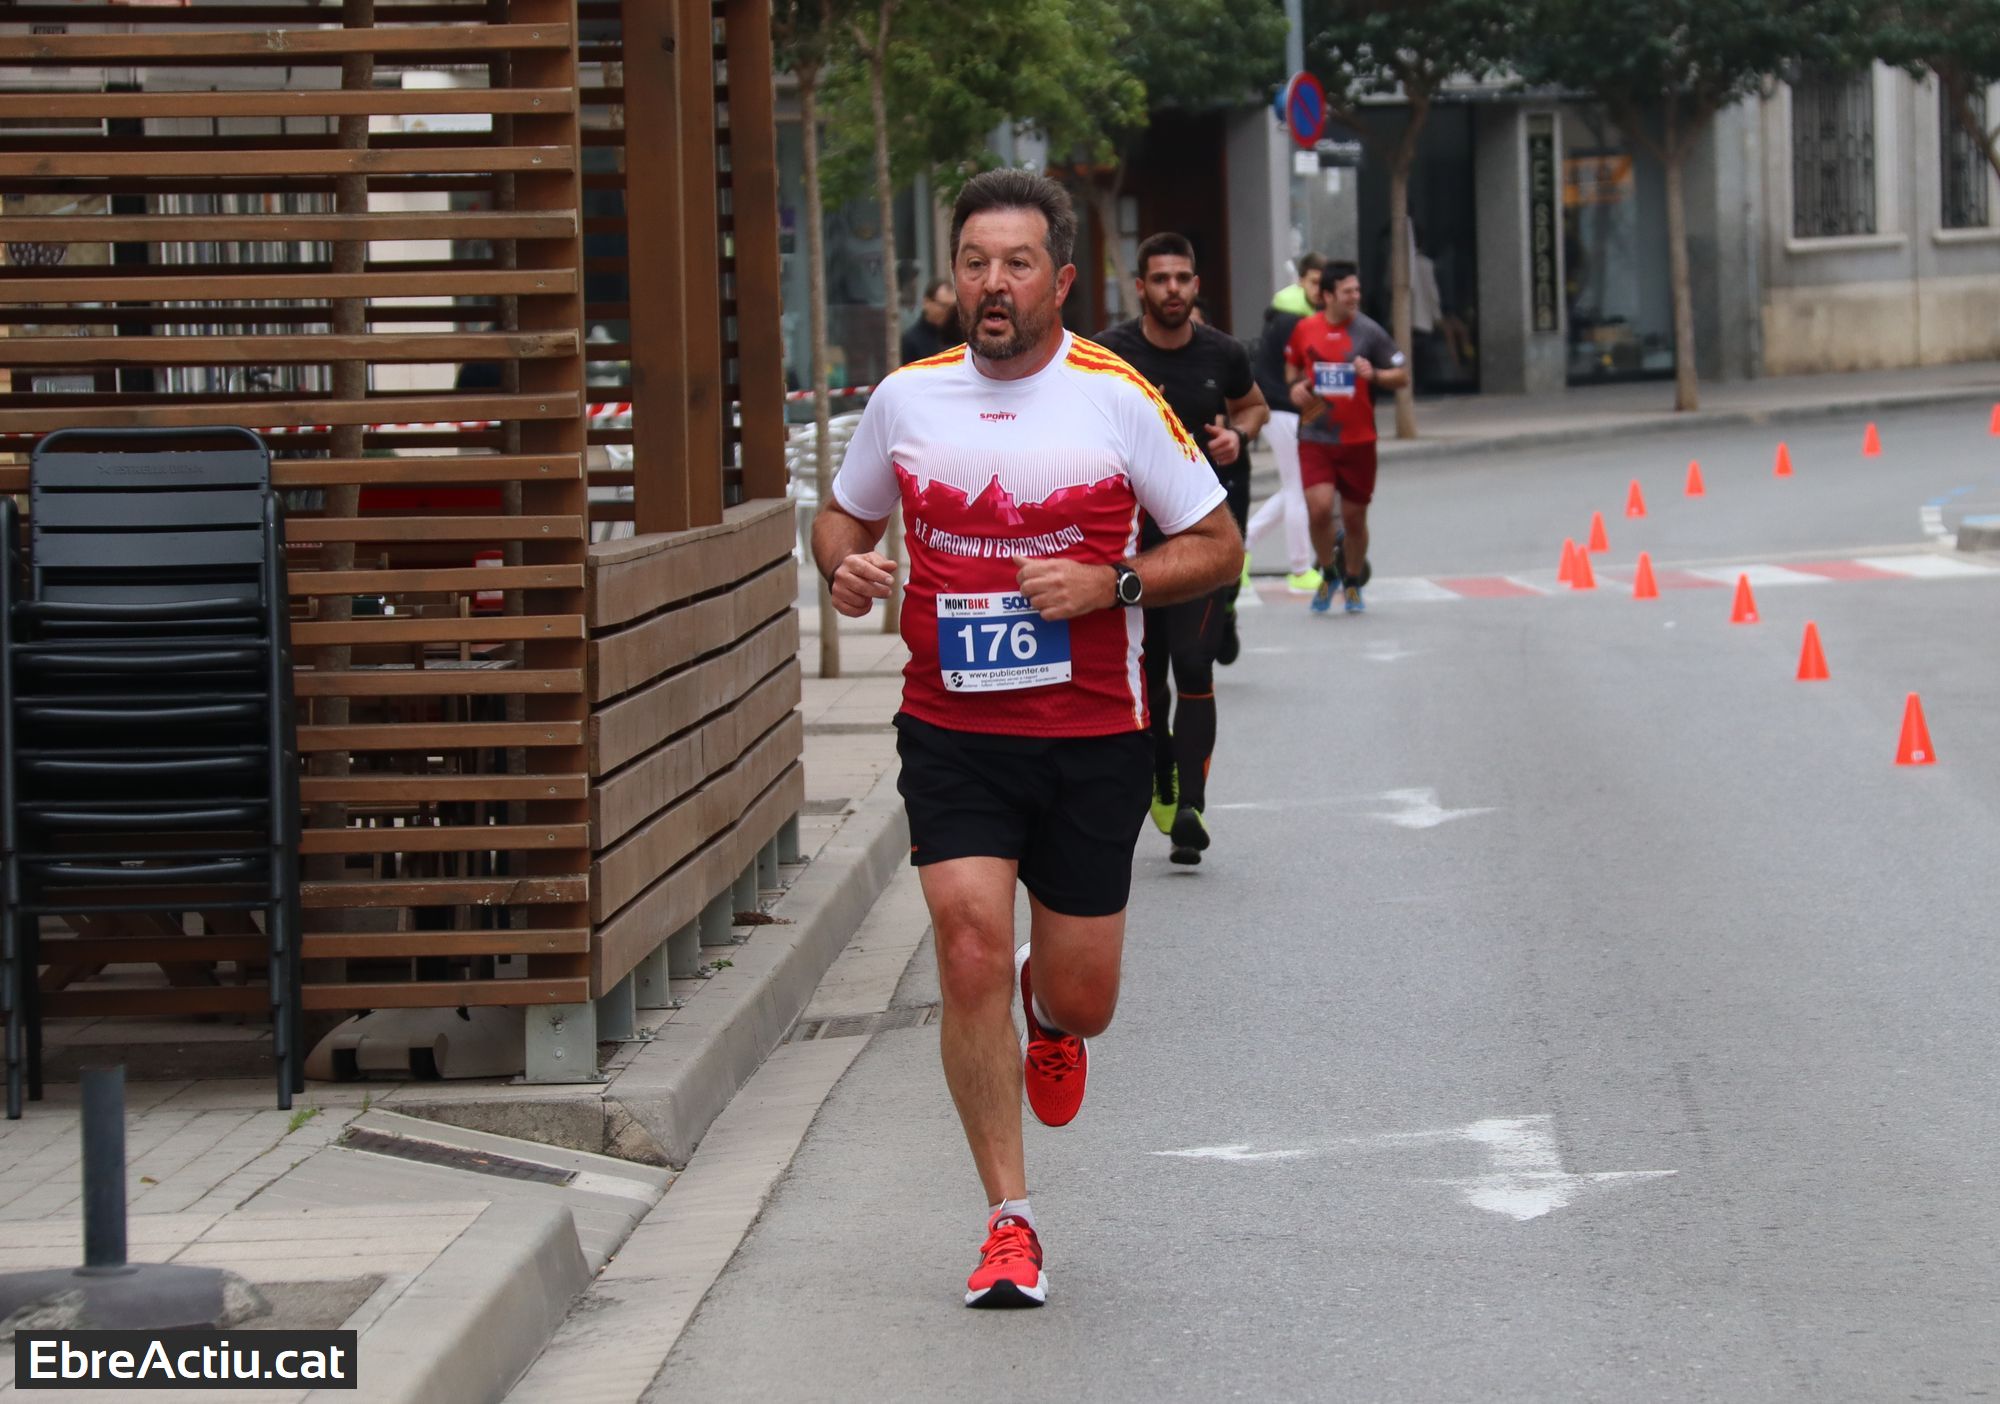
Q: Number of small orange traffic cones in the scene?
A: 12